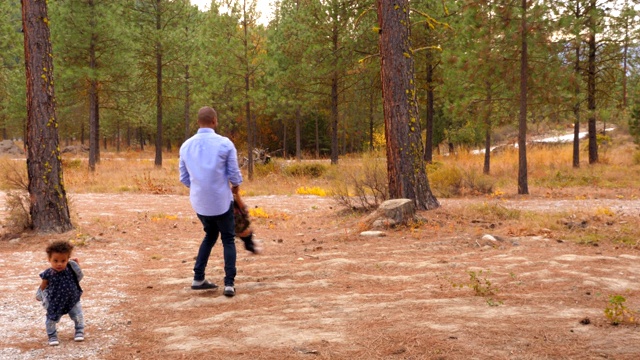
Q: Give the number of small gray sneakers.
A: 2